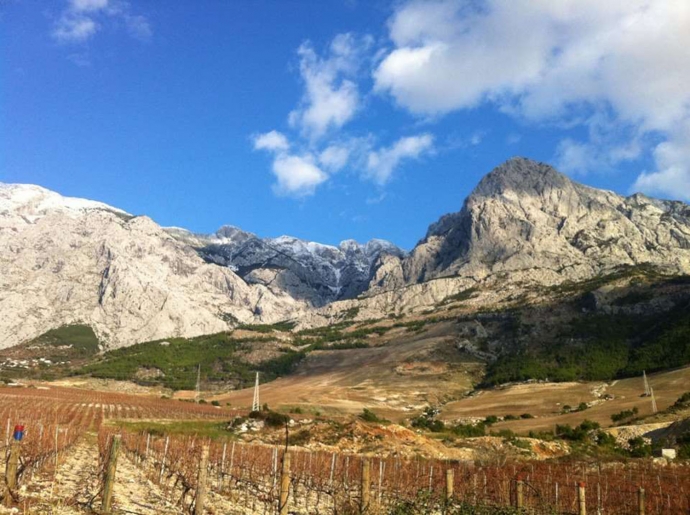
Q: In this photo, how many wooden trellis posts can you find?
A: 9